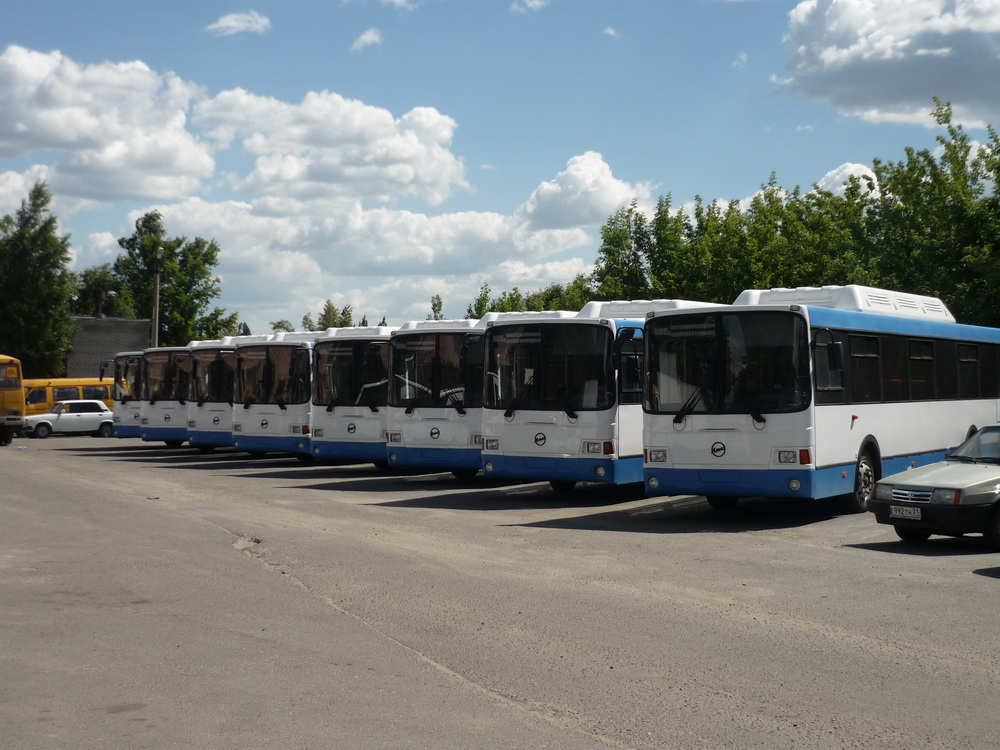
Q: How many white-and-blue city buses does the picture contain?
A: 8